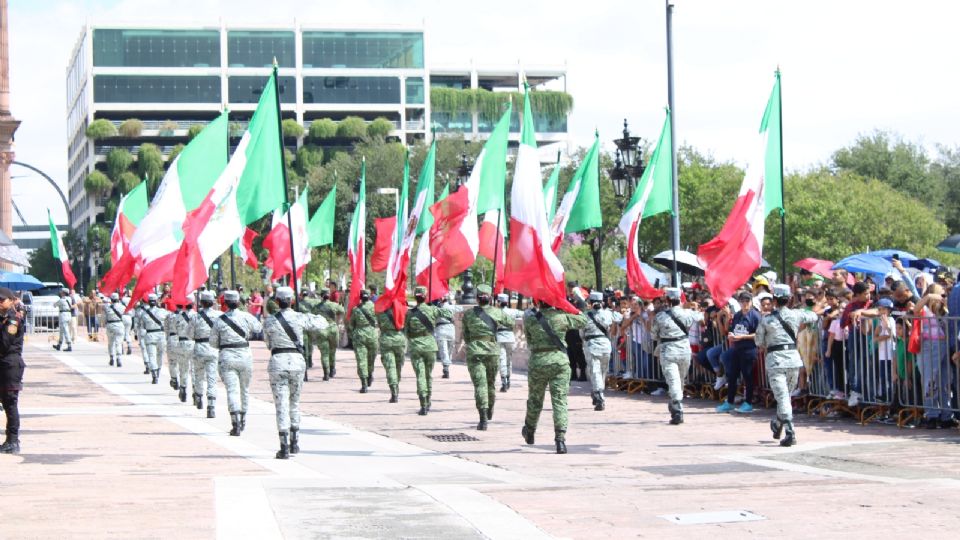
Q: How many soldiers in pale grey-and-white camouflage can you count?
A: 15